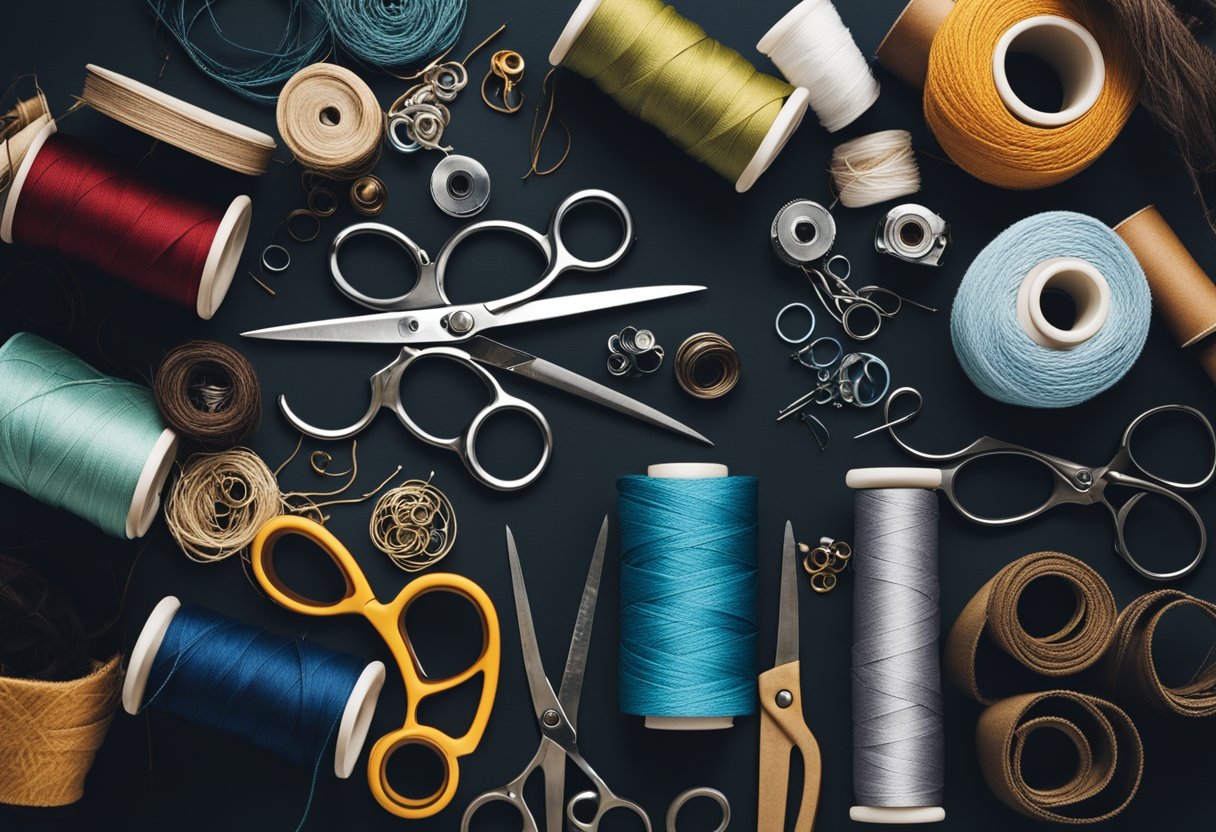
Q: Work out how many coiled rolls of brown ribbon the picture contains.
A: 3